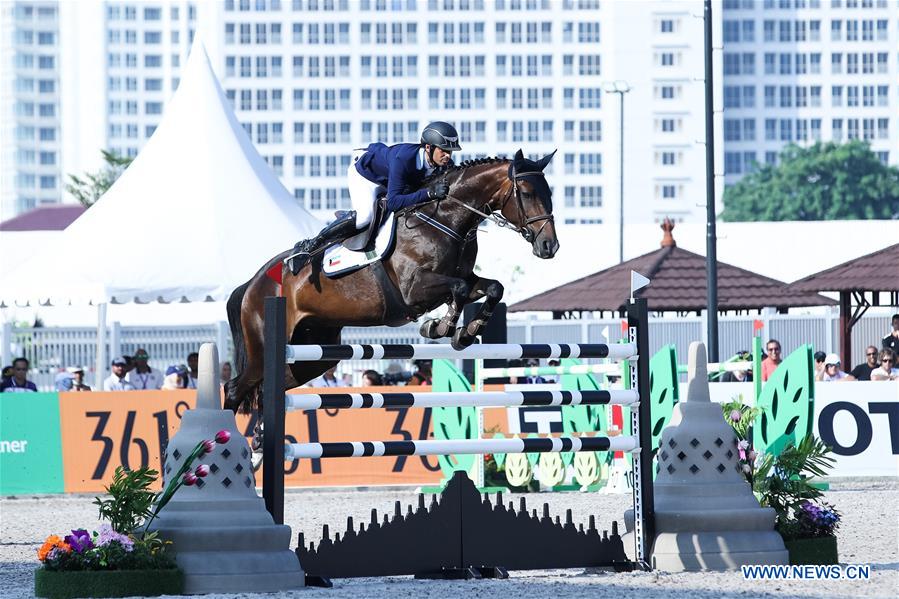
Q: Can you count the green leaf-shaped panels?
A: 4